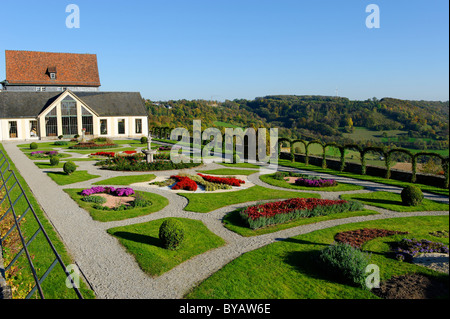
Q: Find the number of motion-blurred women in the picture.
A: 0